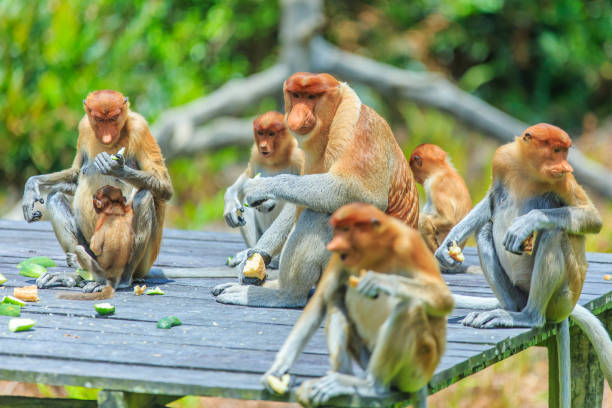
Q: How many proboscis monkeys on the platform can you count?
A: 7